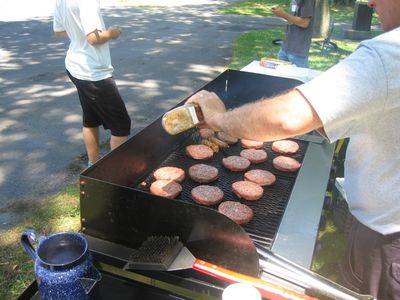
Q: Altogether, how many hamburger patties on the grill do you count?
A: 15